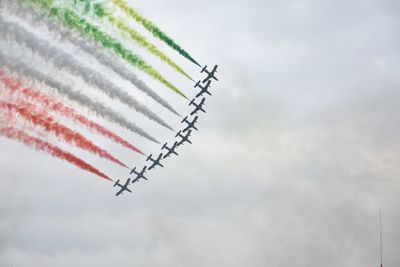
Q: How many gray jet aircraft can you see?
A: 9